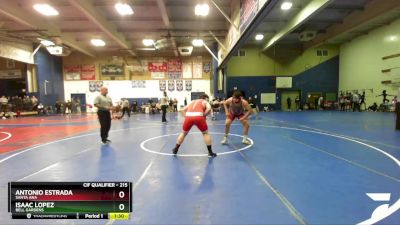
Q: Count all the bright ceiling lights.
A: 9